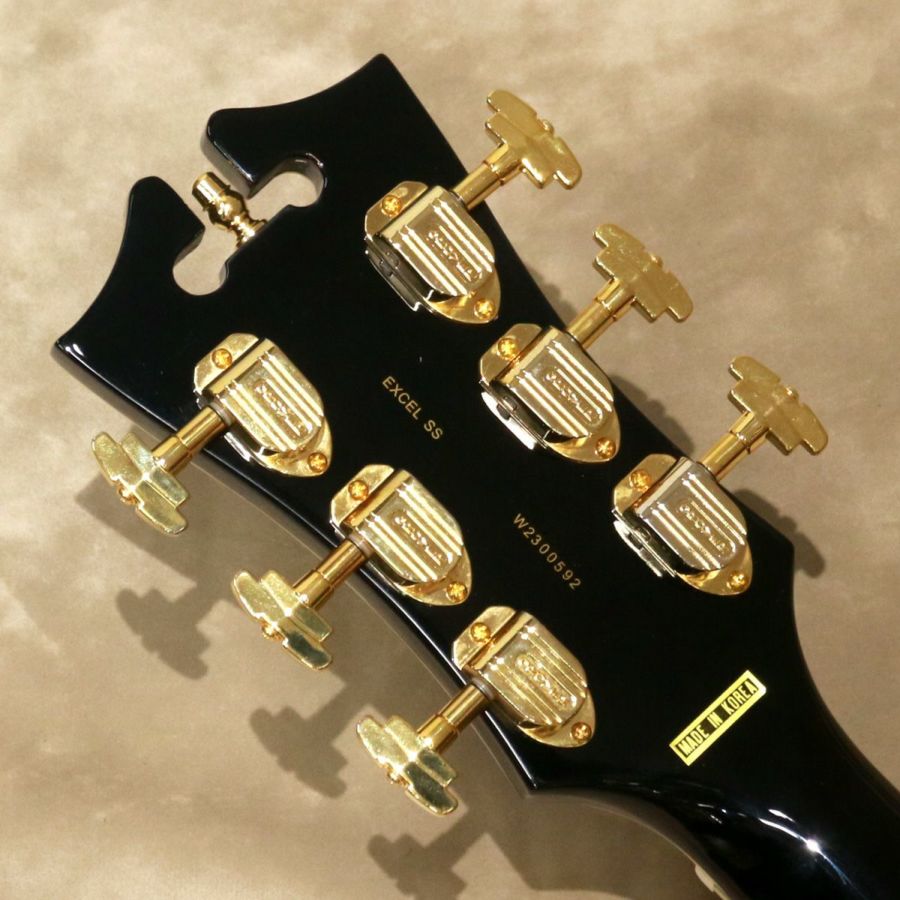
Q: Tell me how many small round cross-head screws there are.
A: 12